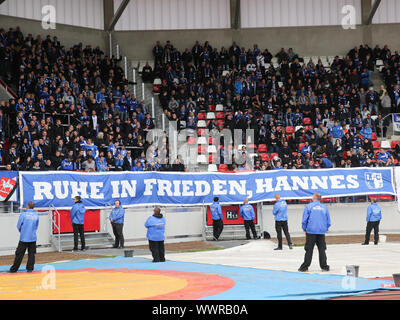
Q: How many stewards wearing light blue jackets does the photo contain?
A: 9